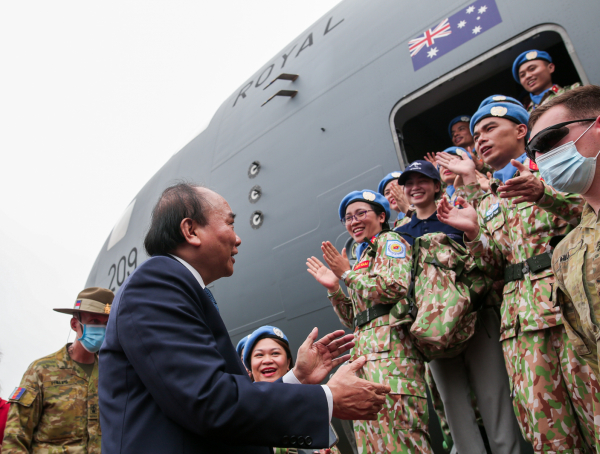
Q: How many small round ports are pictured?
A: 3